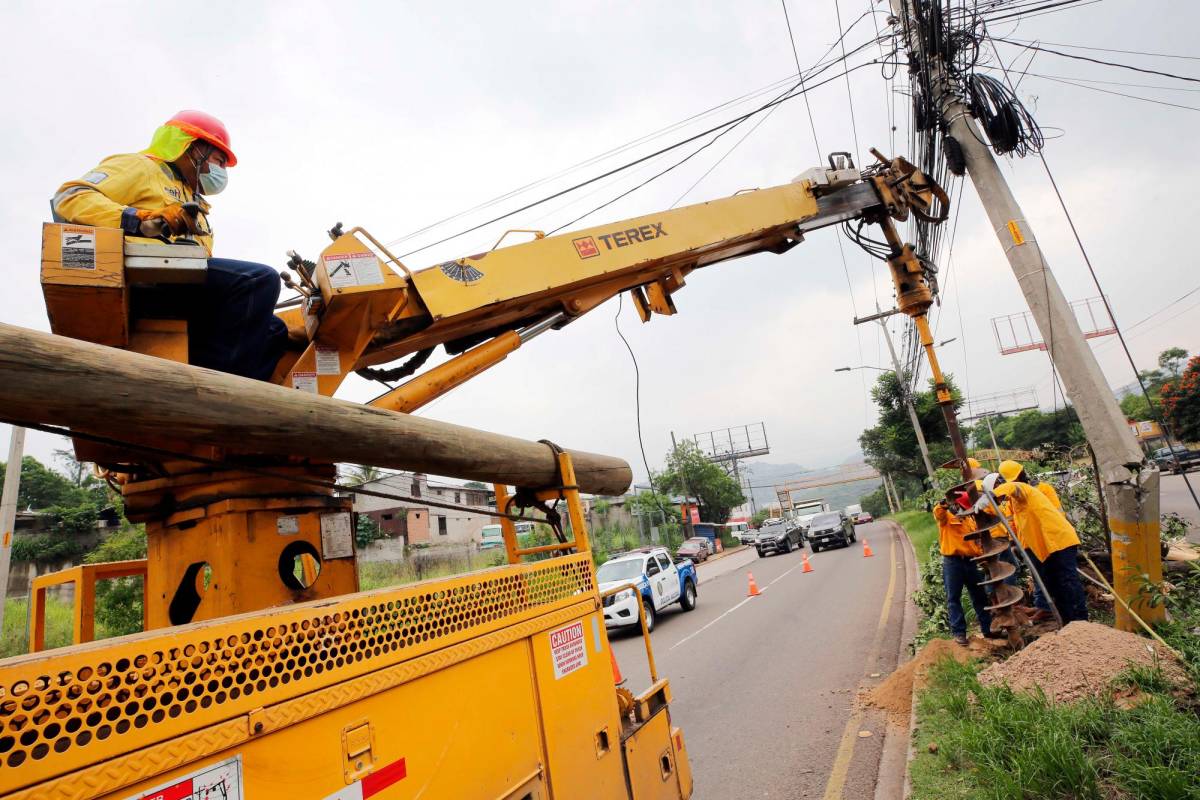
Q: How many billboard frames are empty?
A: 3